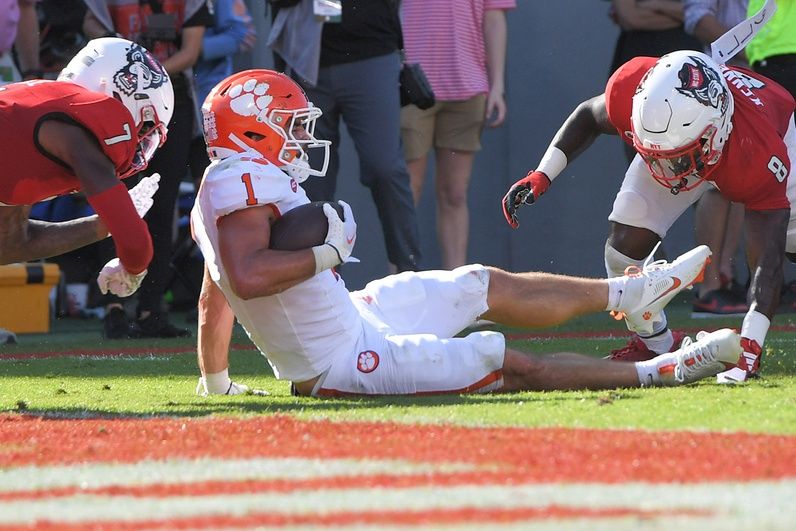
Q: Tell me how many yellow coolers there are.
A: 1